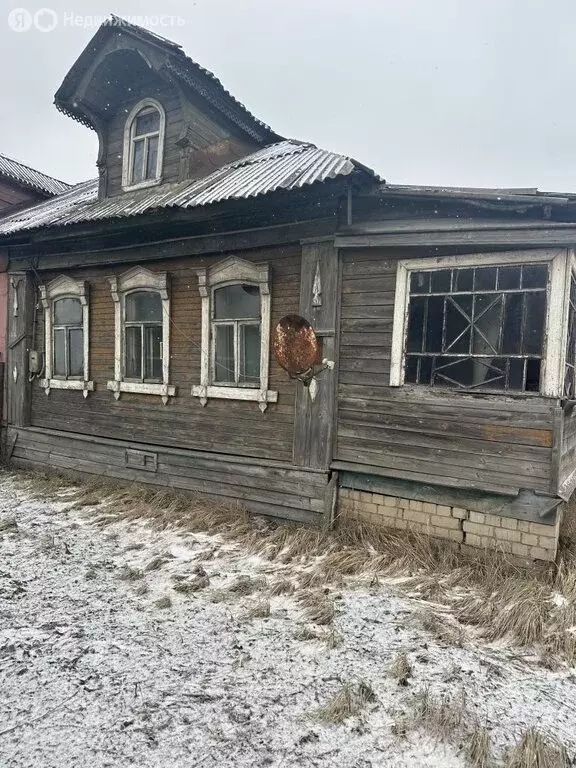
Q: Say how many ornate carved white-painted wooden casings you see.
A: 3